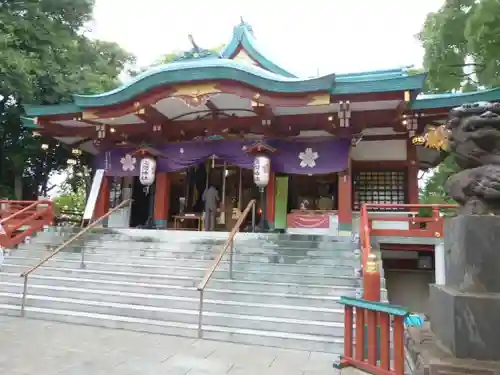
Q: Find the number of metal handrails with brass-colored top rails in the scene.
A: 2